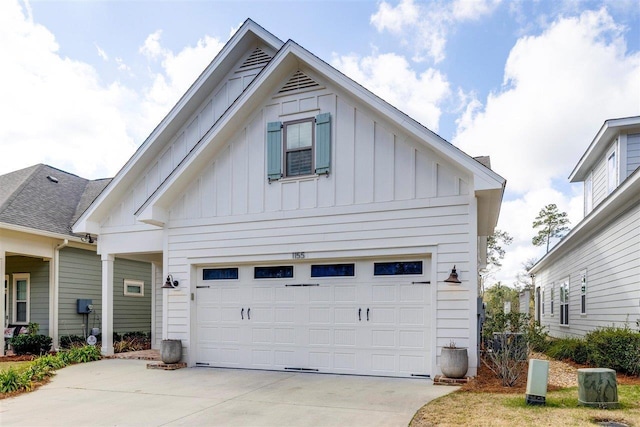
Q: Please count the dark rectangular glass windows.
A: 4